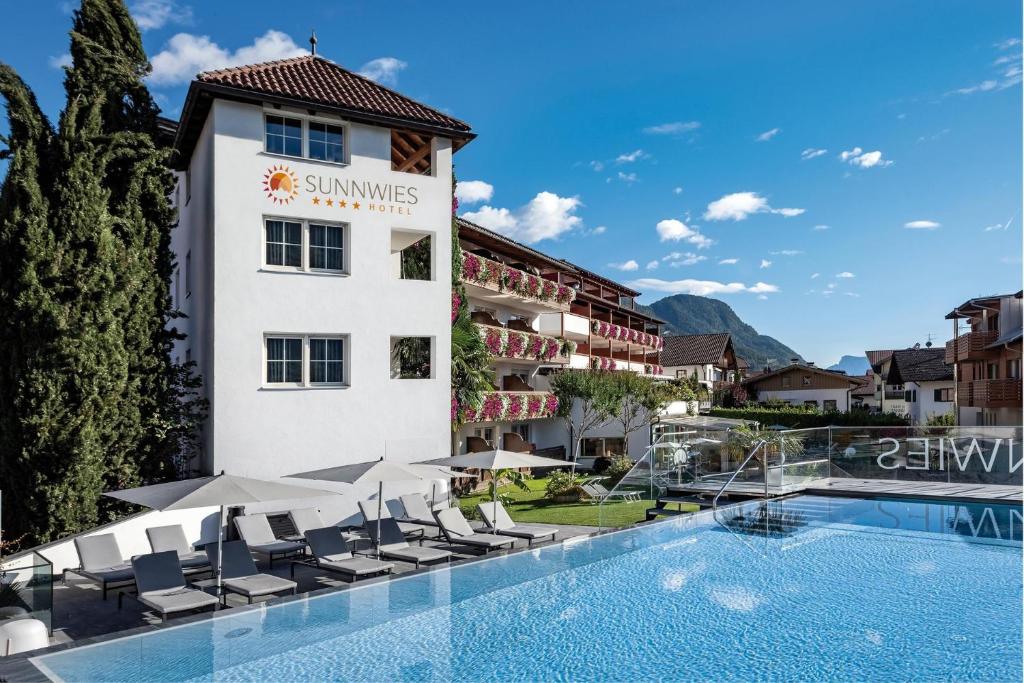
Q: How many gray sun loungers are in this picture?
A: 12